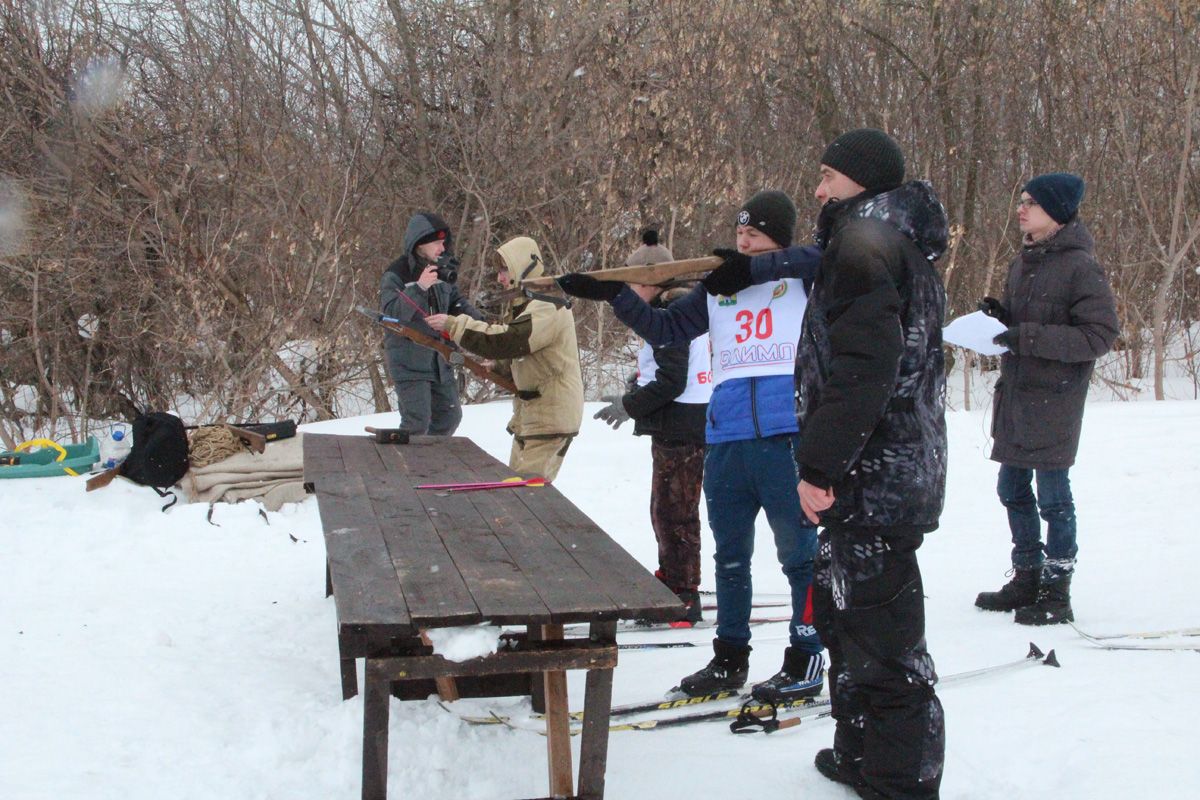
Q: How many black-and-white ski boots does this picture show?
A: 2